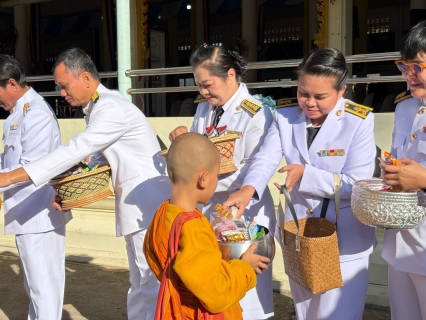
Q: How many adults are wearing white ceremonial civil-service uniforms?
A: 5